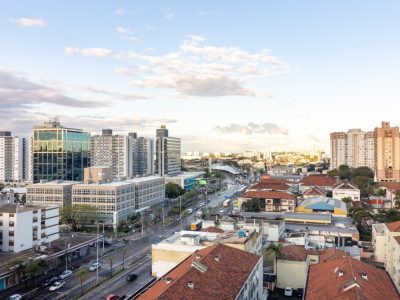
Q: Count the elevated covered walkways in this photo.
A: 1